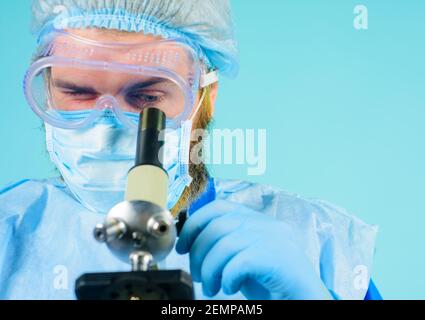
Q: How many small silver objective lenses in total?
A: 3